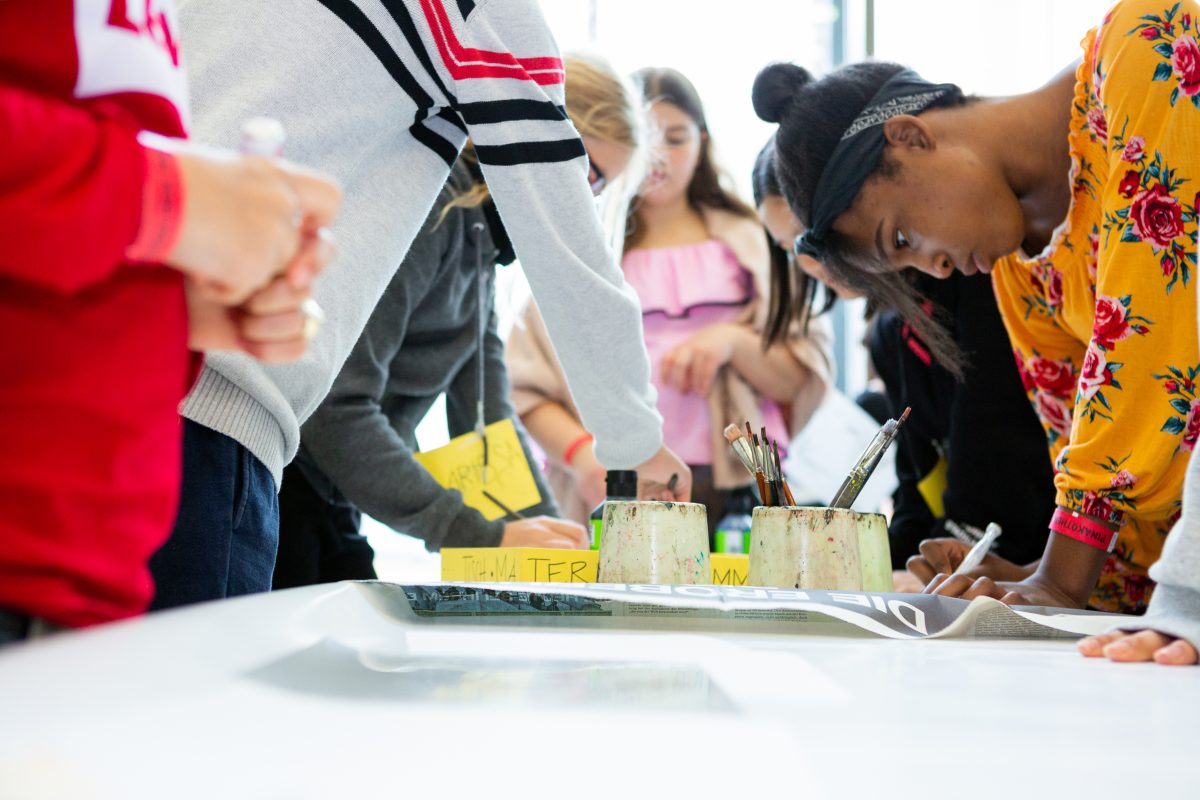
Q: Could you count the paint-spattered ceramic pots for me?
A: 3